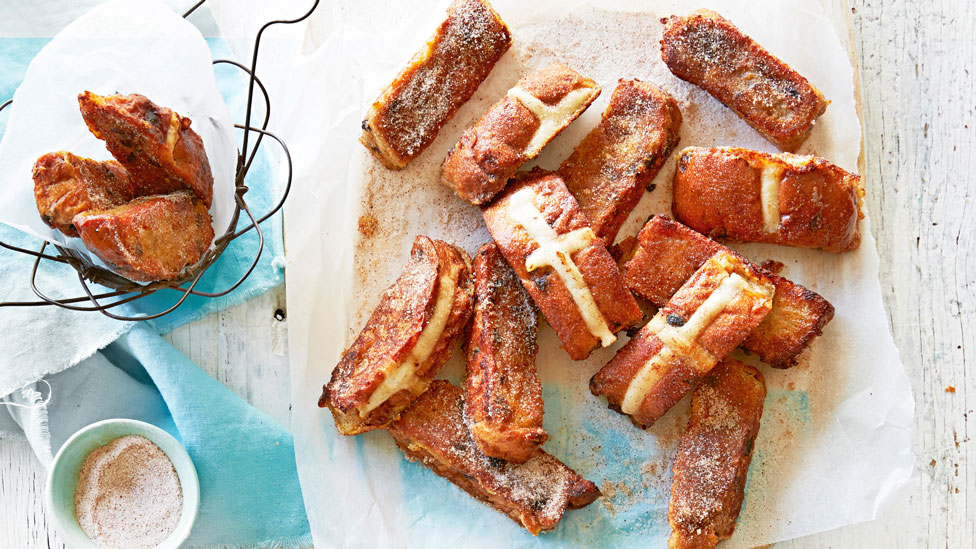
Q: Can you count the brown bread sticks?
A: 15